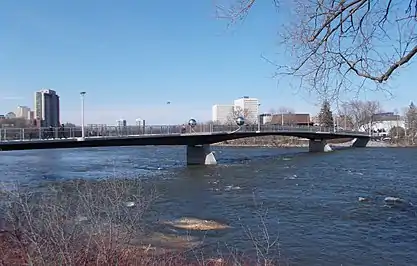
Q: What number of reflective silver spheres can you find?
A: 2